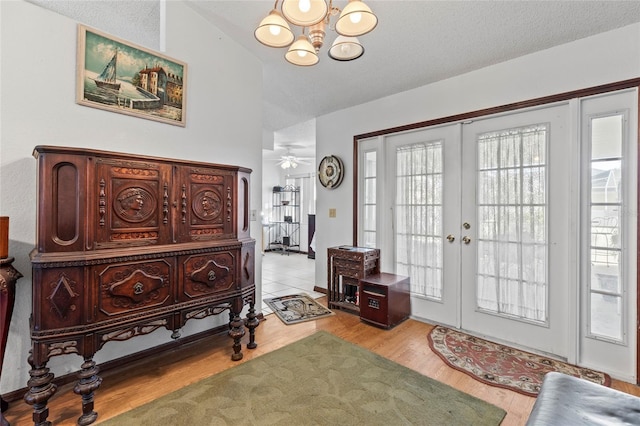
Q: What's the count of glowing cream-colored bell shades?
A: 4